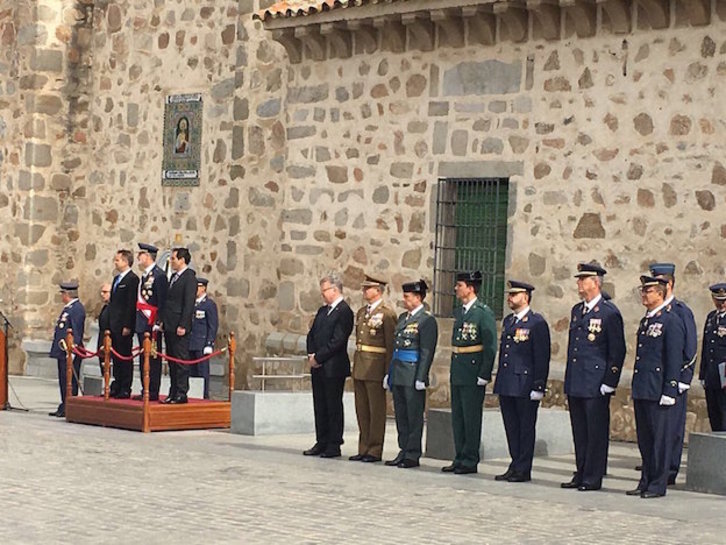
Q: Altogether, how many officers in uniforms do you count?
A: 11